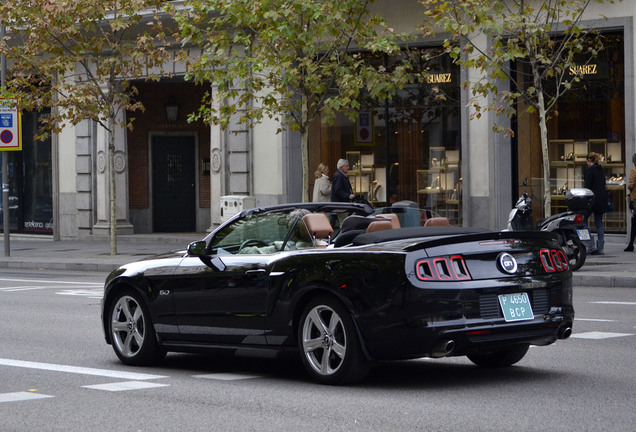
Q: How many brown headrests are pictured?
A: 4